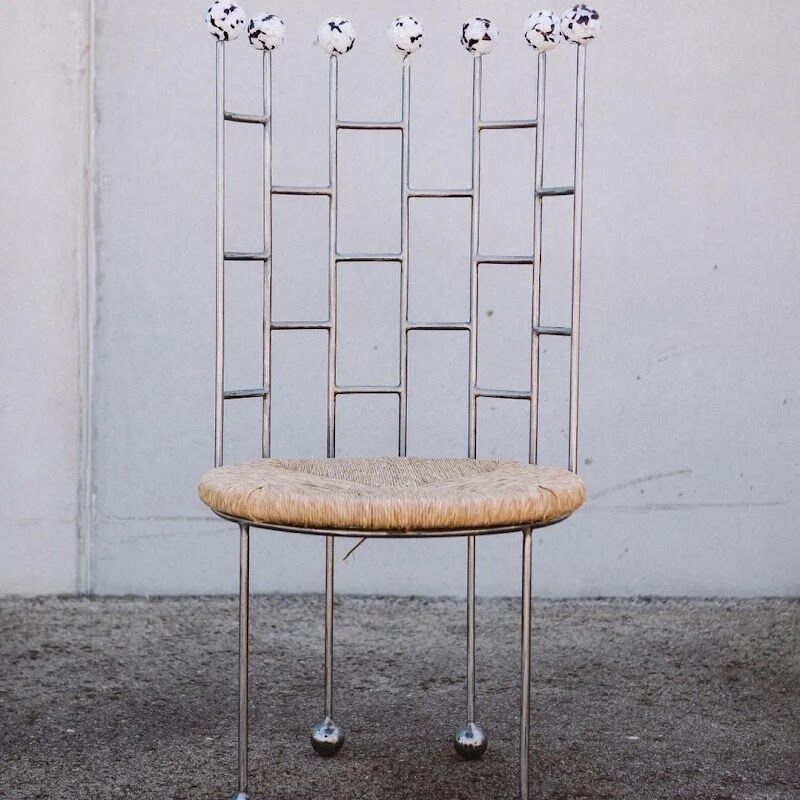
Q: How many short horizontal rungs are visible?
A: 15